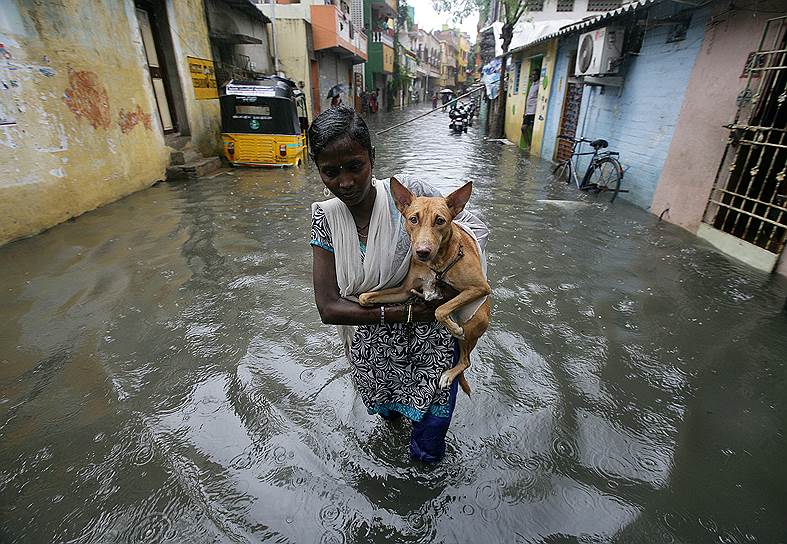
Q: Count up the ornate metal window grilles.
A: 1